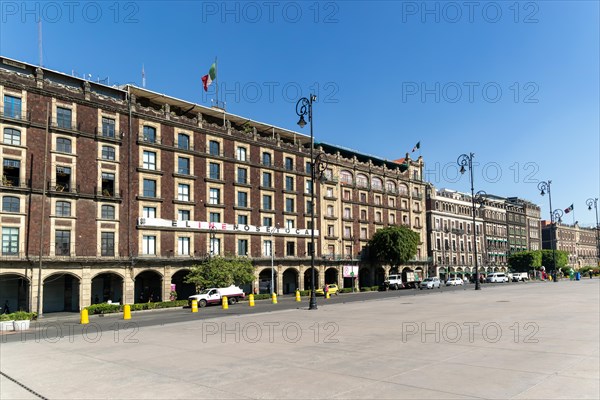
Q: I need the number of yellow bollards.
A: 8